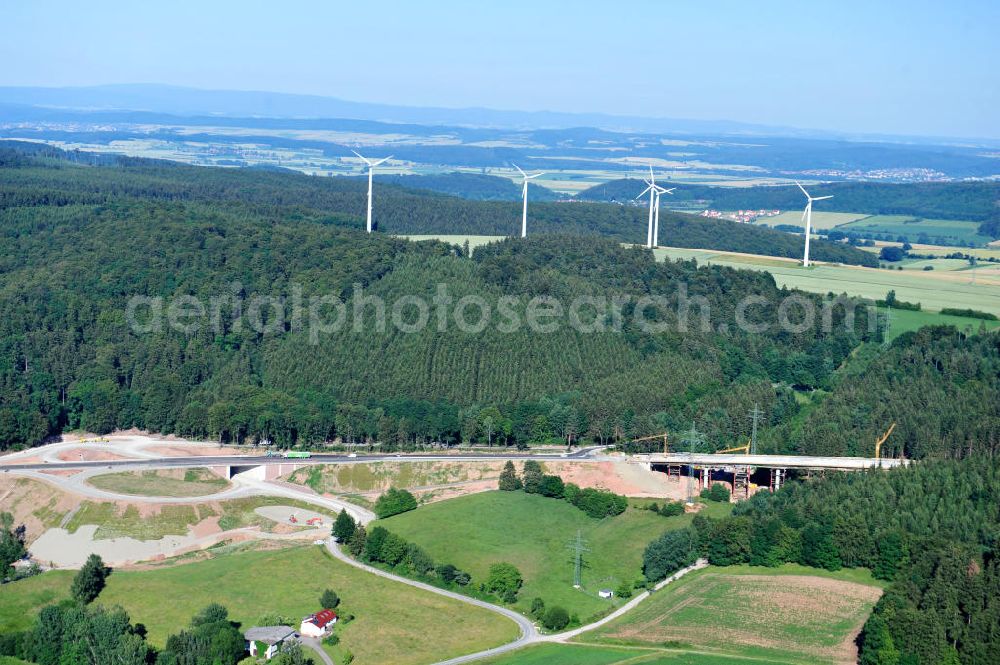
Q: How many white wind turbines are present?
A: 5